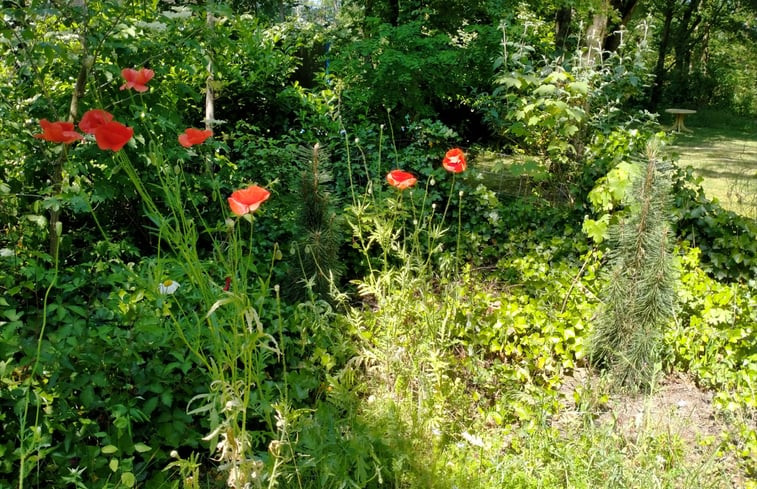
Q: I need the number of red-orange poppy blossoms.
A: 8